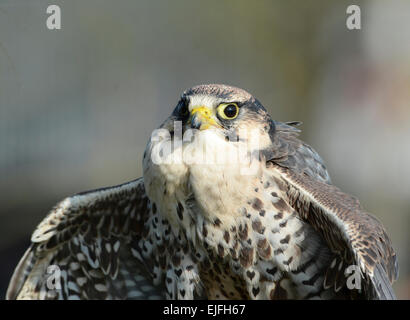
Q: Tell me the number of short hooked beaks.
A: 1